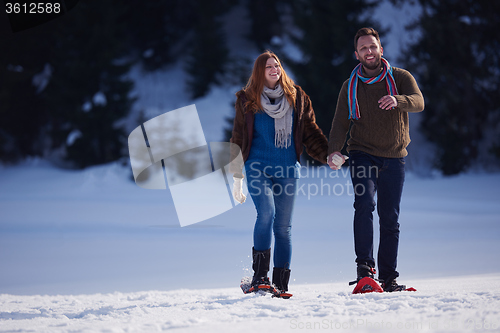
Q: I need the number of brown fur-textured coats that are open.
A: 1